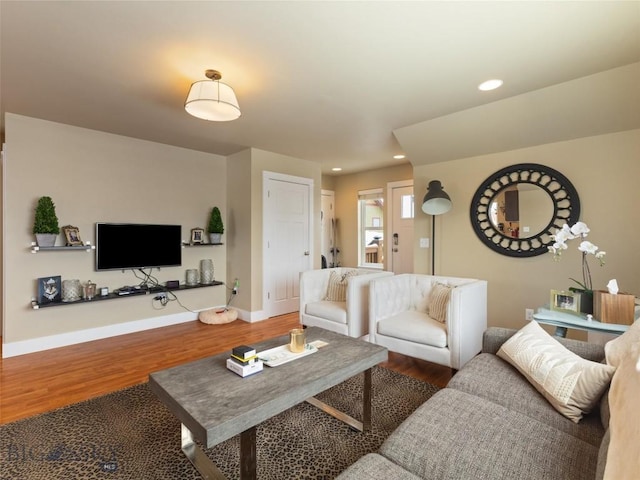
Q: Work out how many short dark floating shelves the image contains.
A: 2